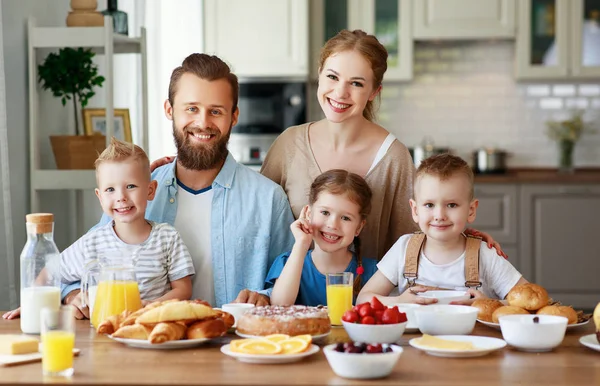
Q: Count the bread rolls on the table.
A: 4